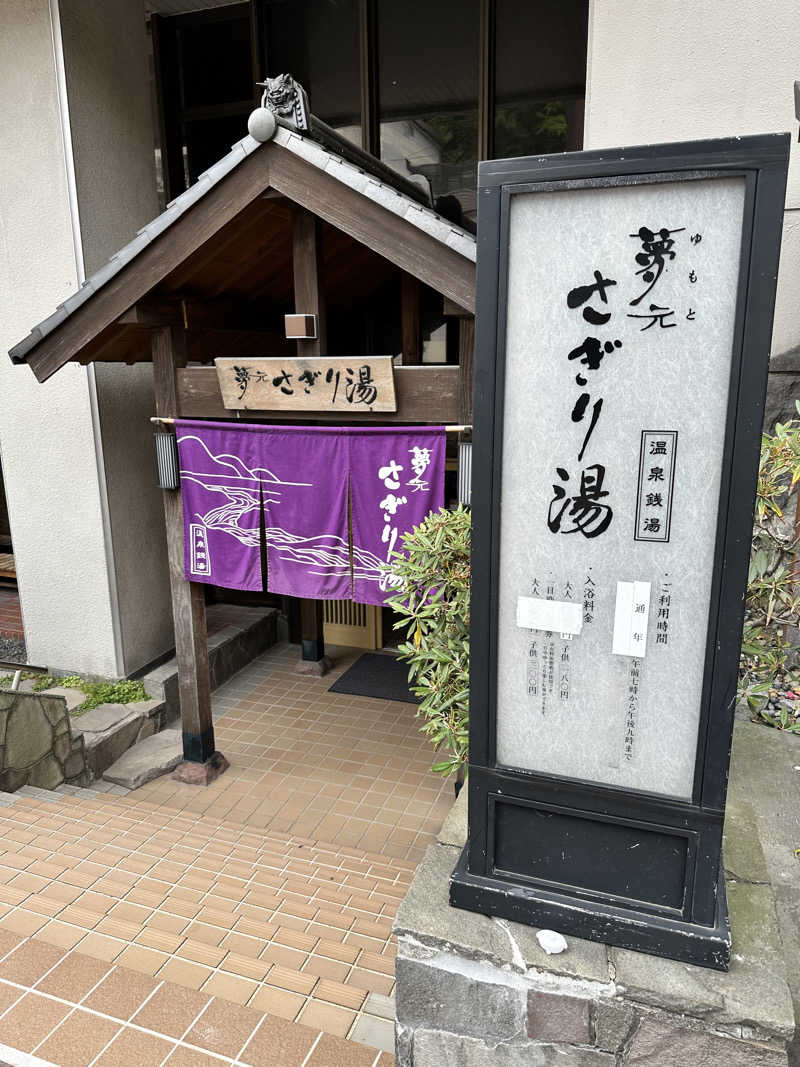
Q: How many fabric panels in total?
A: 3